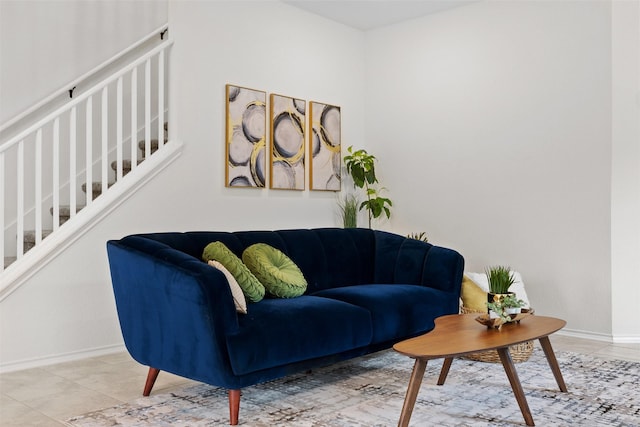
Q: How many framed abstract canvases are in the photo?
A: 3